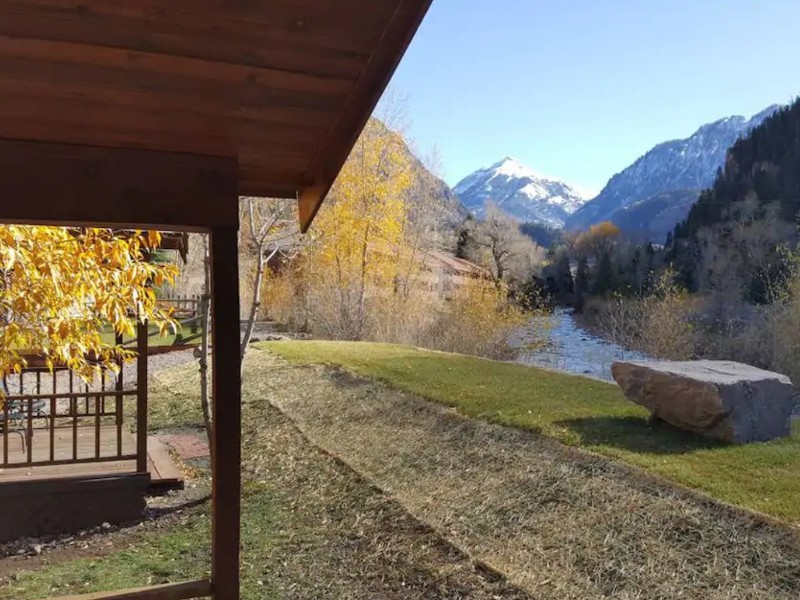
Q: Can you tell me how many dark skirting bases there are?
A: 1